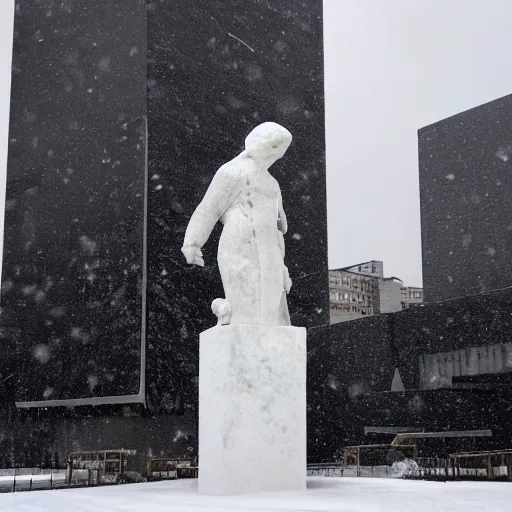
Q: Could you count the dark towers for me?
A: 2